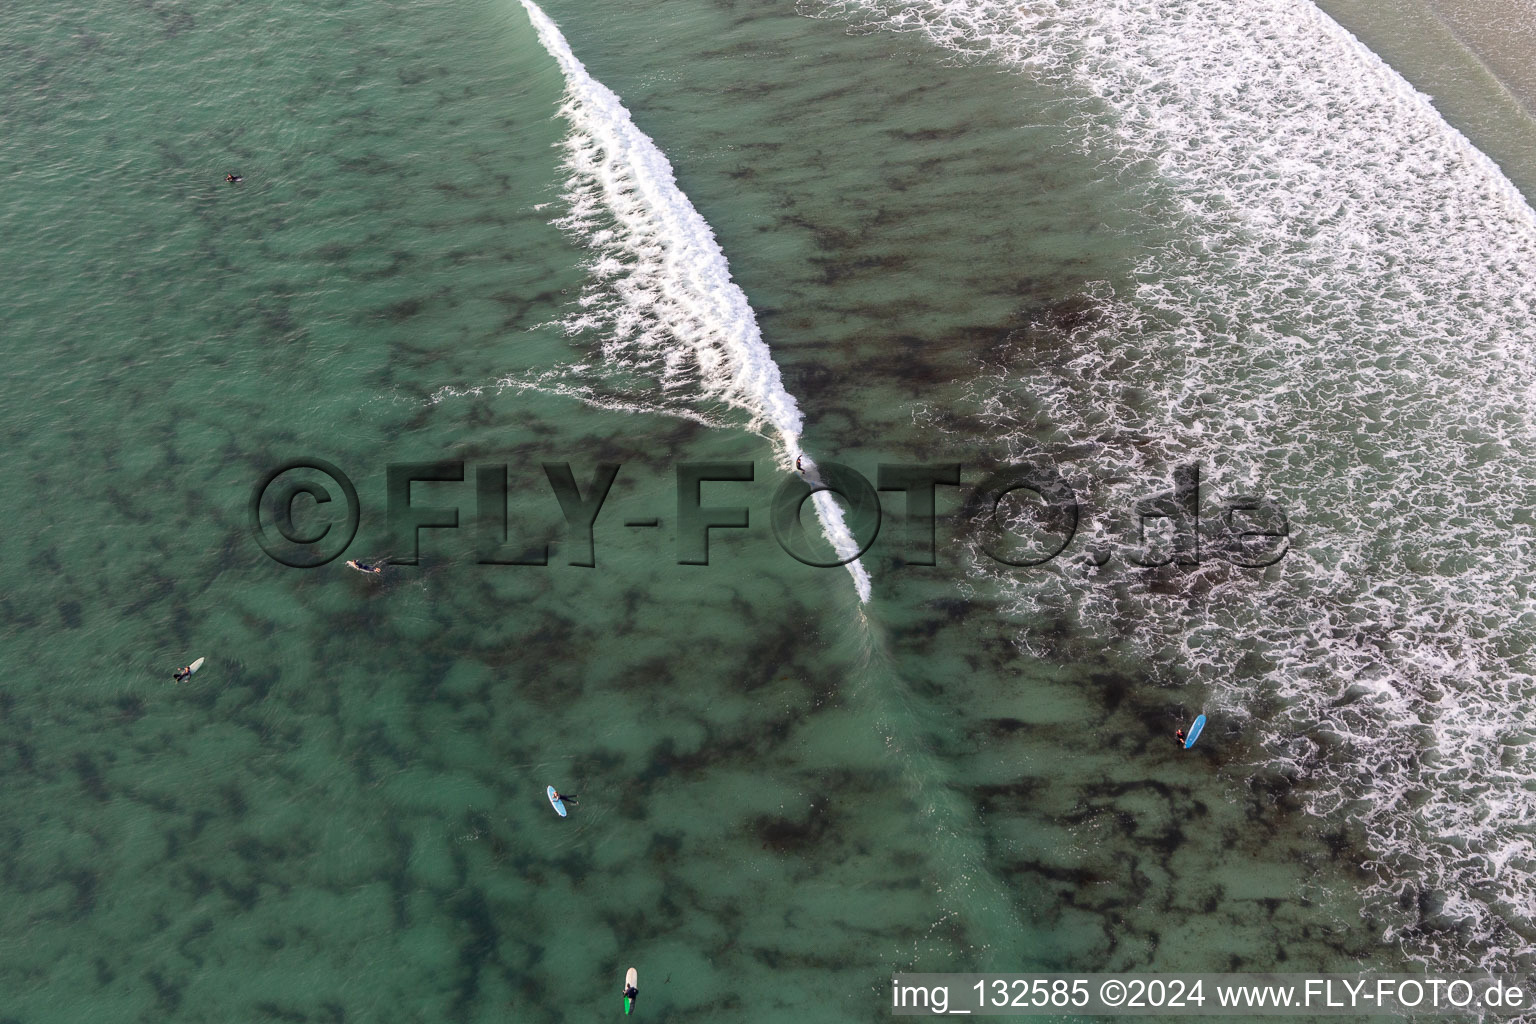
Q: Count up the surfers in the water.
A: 7